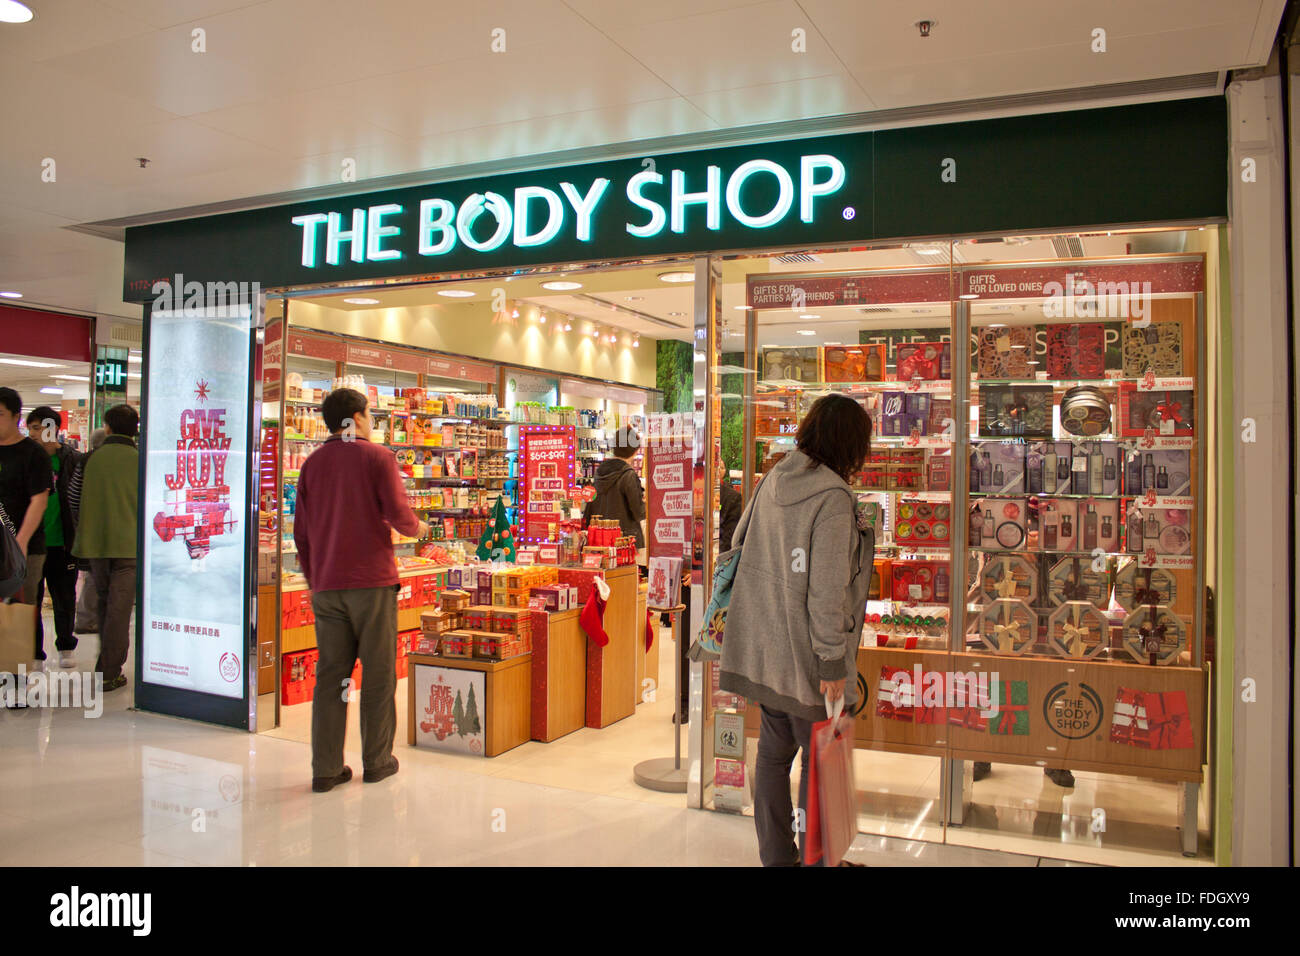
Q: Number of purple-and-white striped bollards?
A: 0